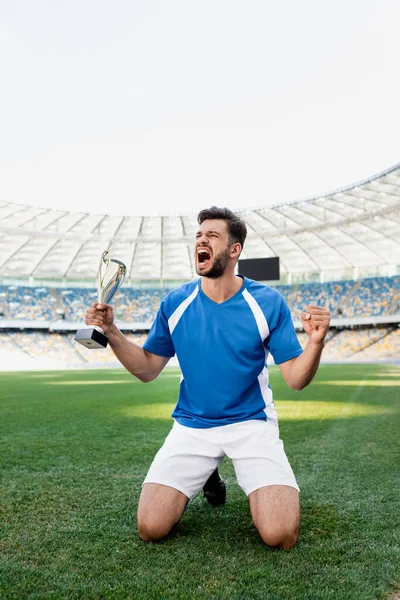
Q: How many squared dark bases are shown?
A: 1